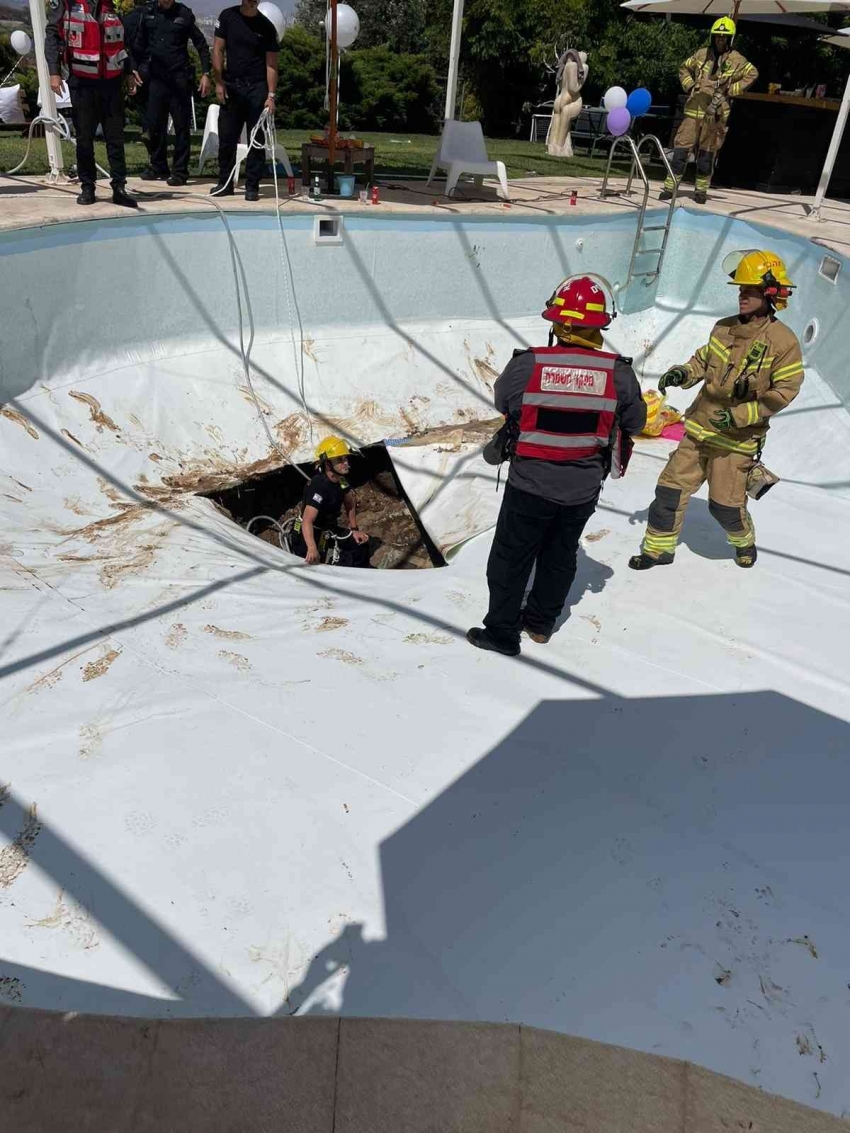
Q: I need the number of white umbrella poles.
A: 3